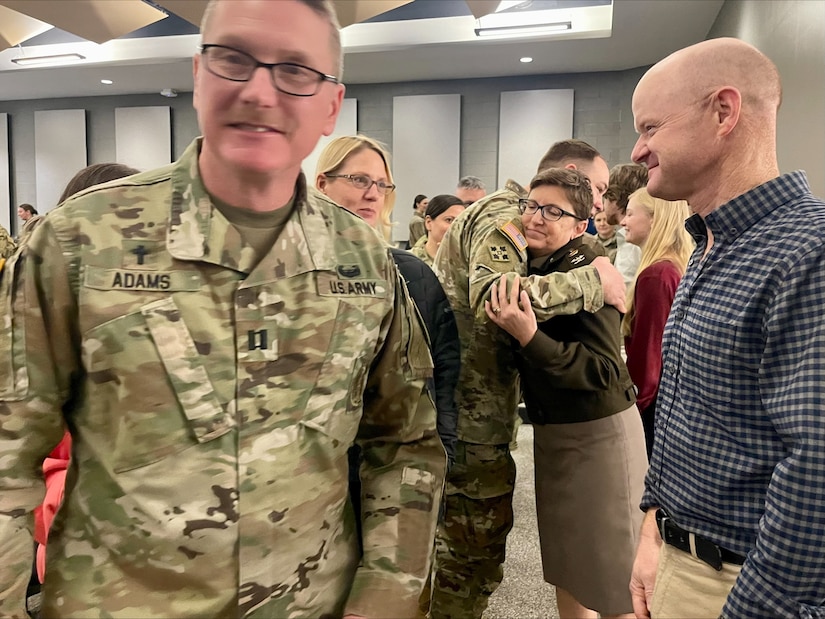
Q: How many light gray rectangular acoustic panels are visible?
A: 6